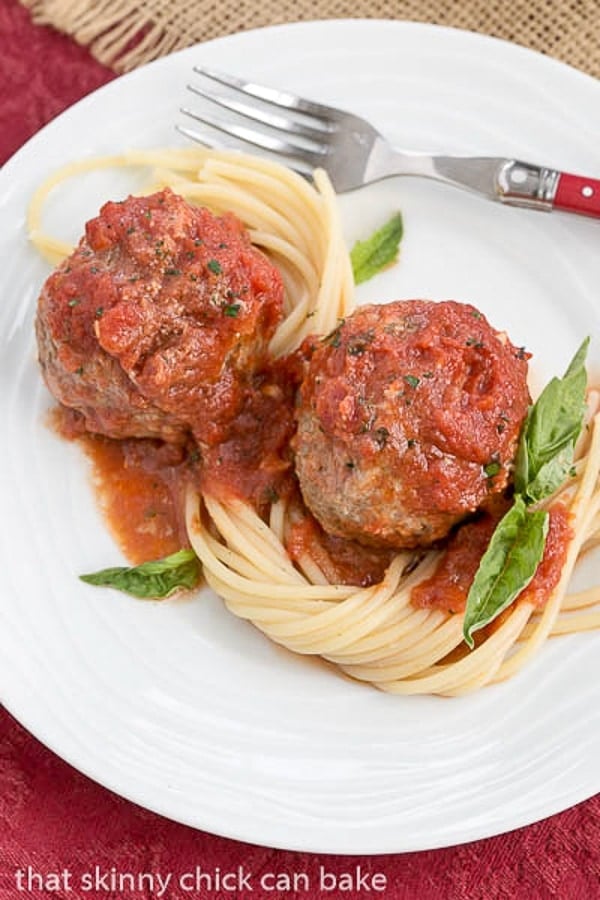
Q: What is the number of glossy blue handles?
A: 0